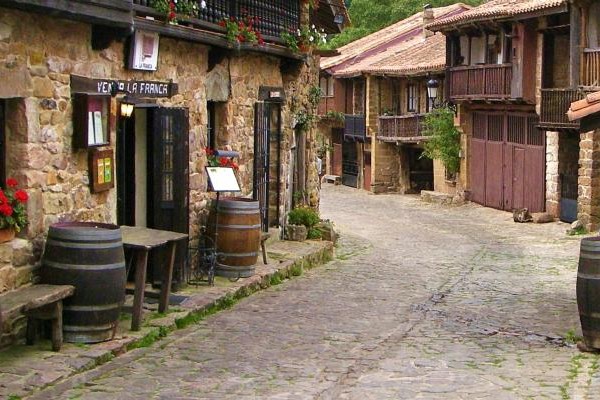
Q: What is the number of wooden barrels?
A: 3